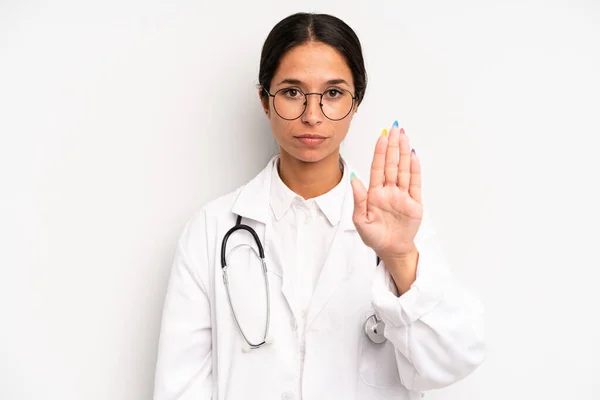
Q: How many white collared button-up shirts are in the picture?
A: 1